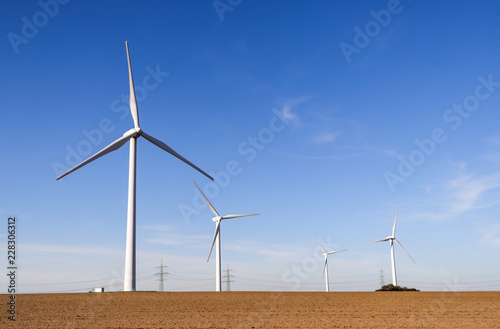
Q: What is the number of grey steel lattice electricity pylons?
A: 3